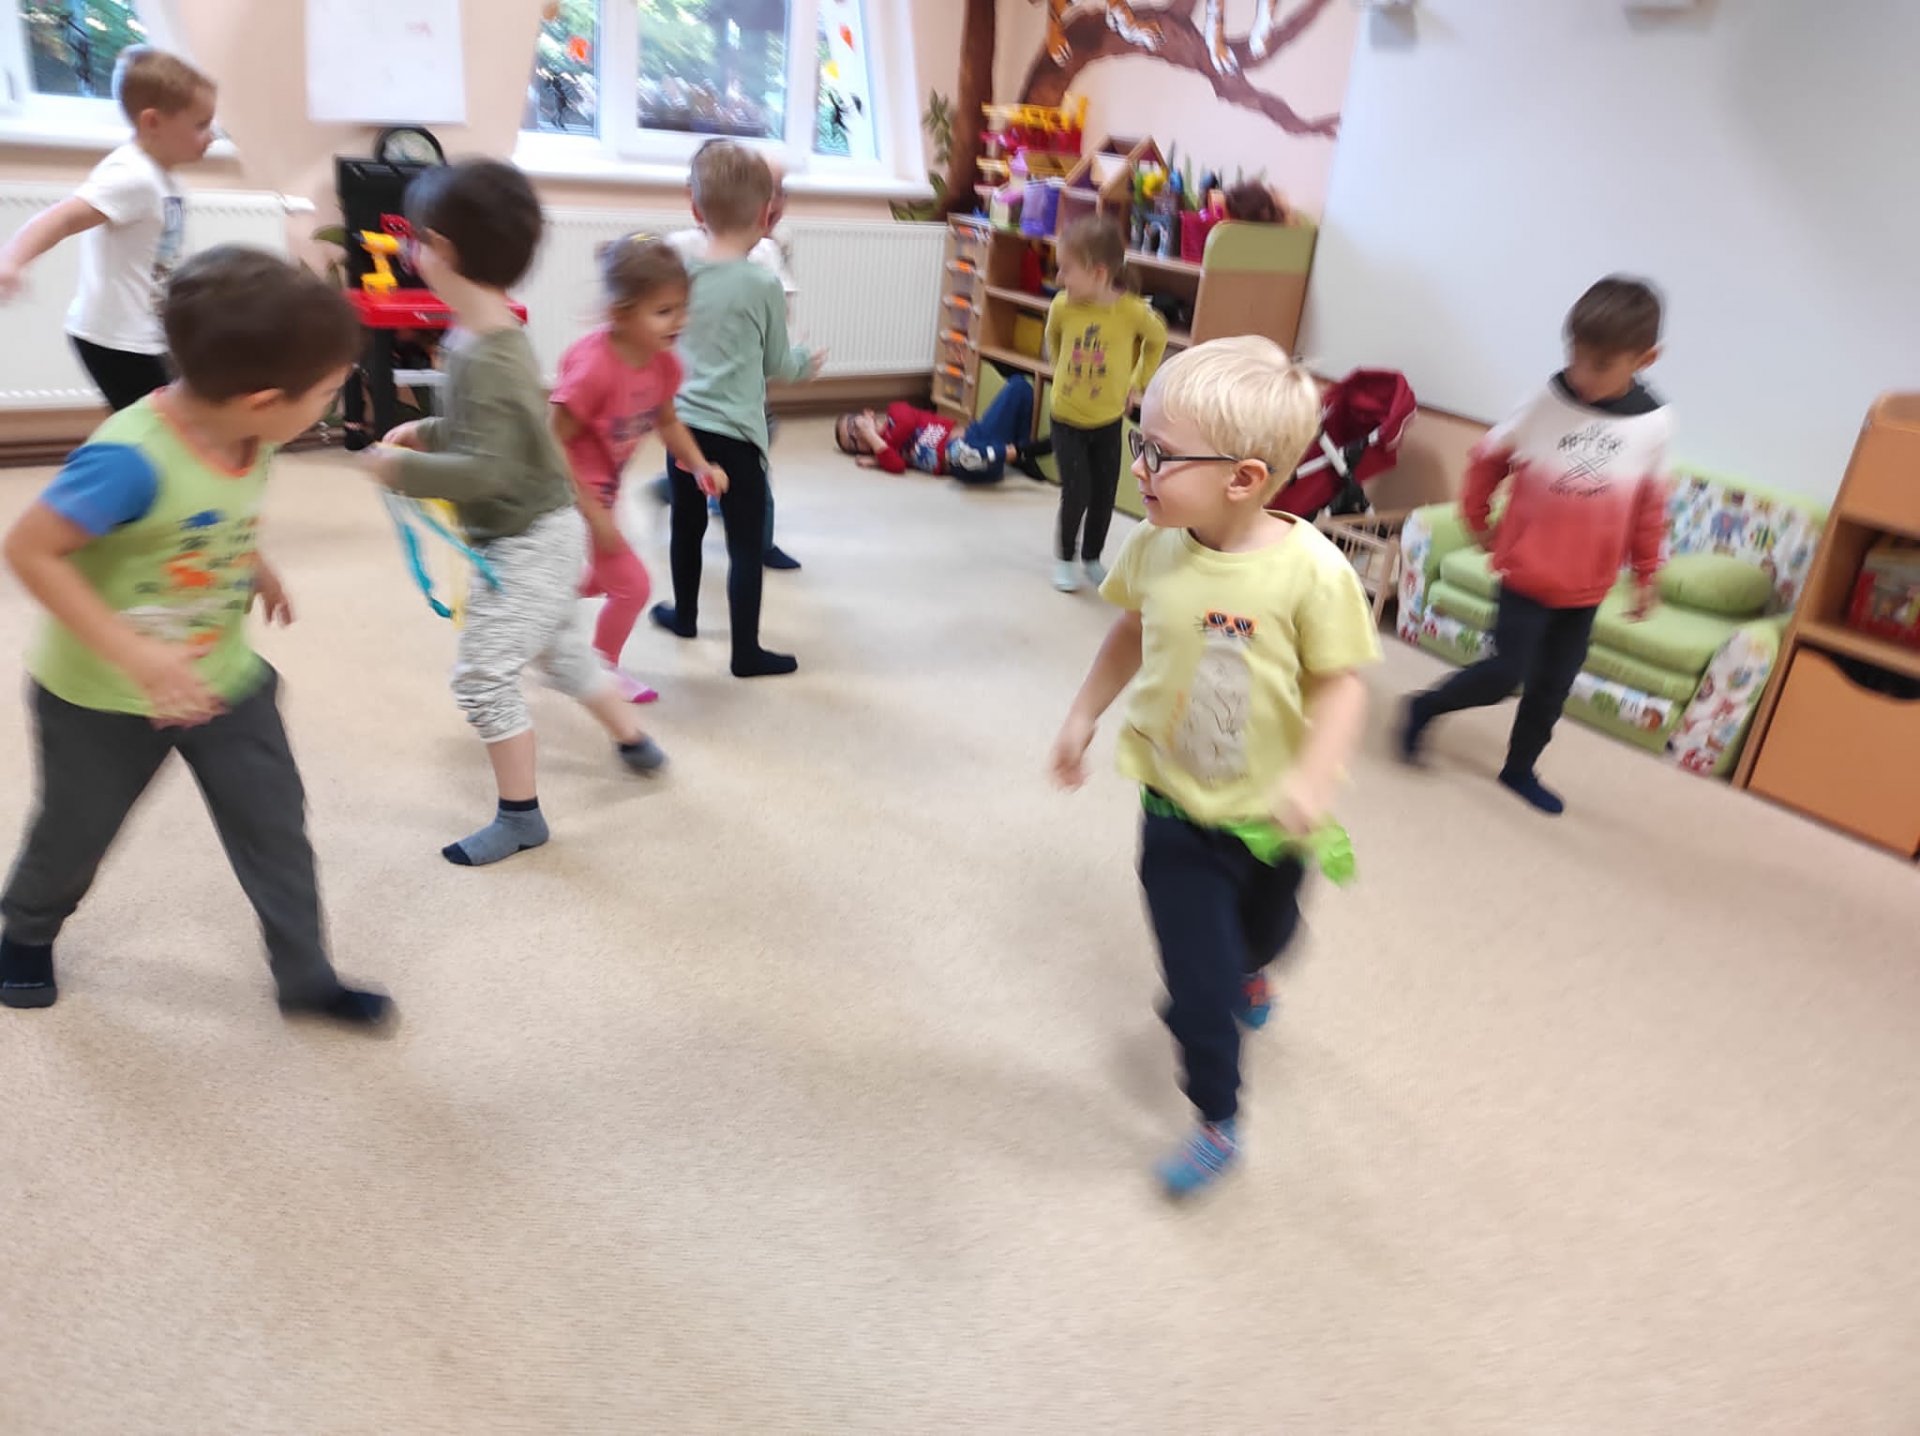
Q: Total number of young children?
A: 10